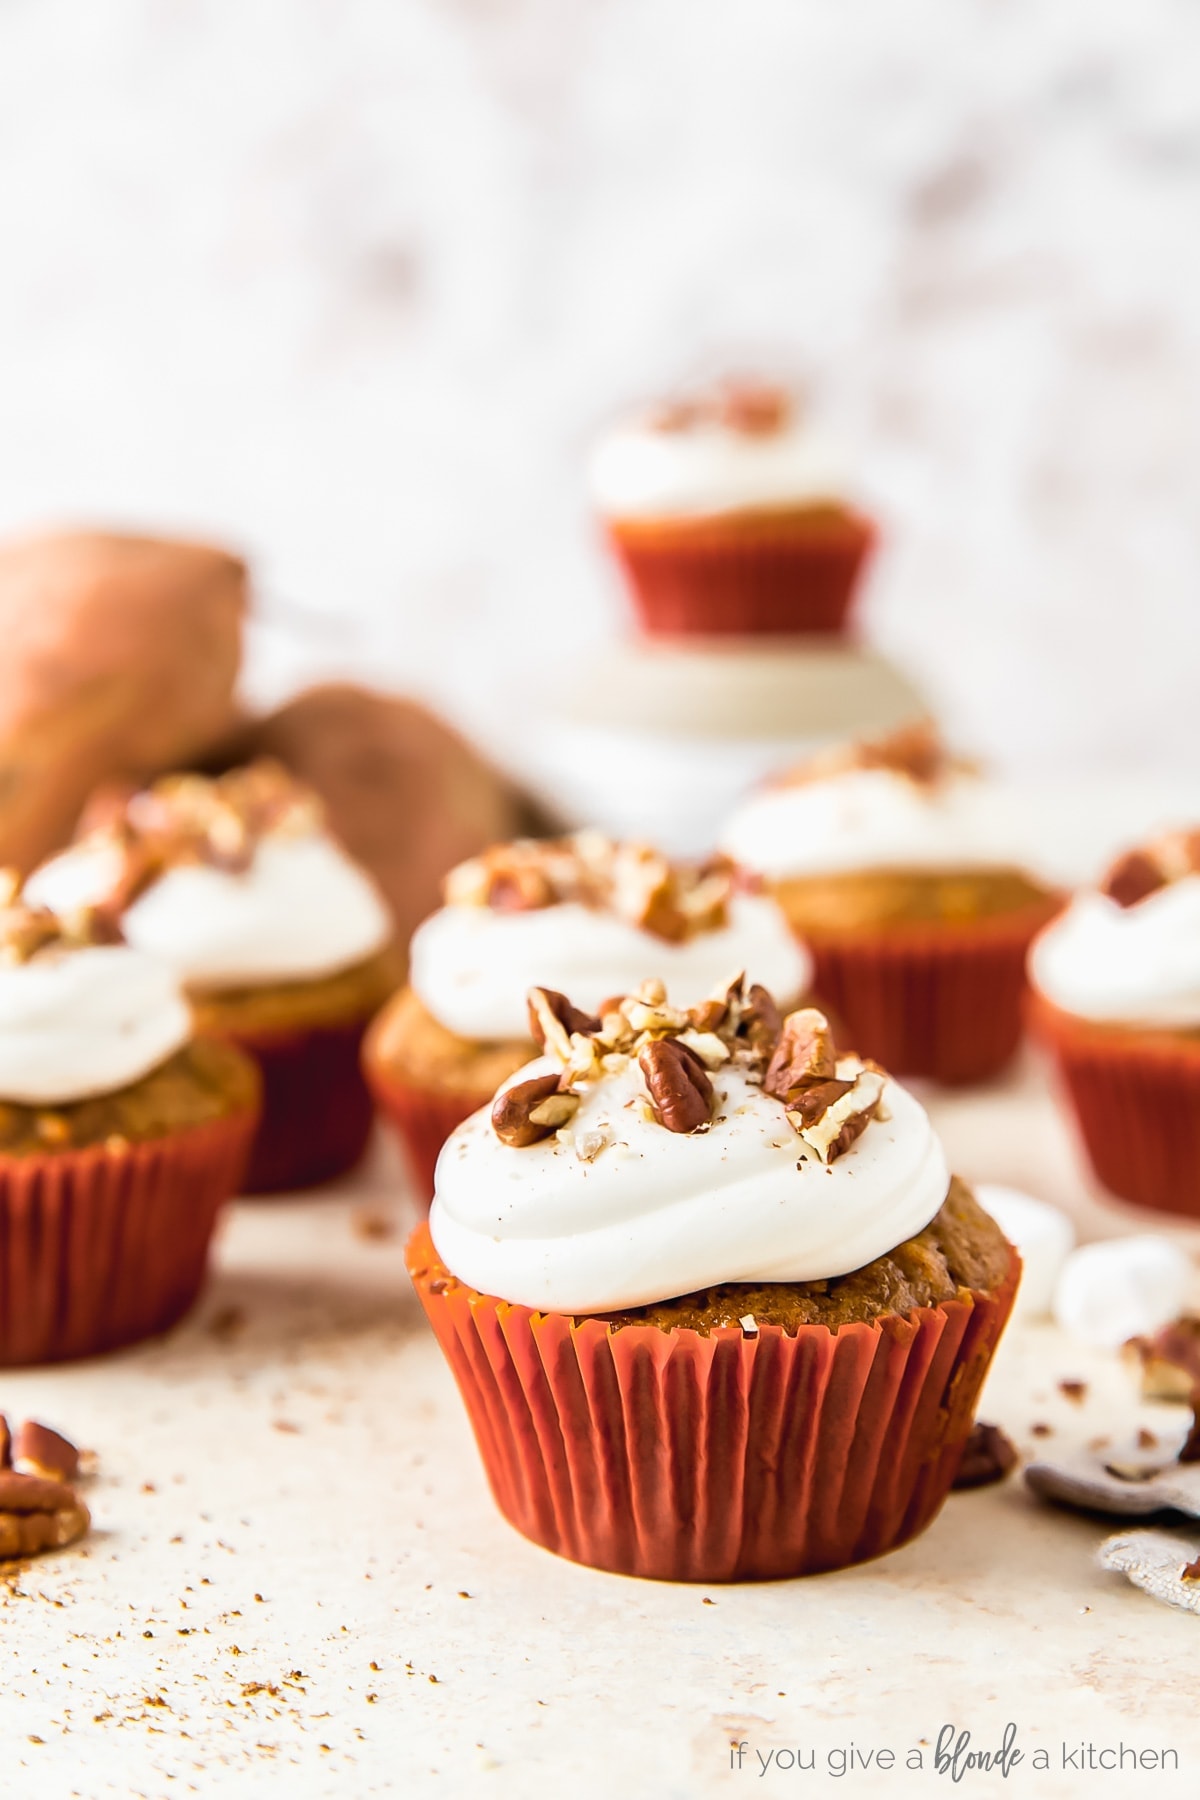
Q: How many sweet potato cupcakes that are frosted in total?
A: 7